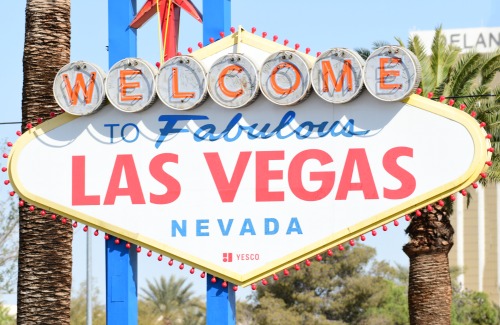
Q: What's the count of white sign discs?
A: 7